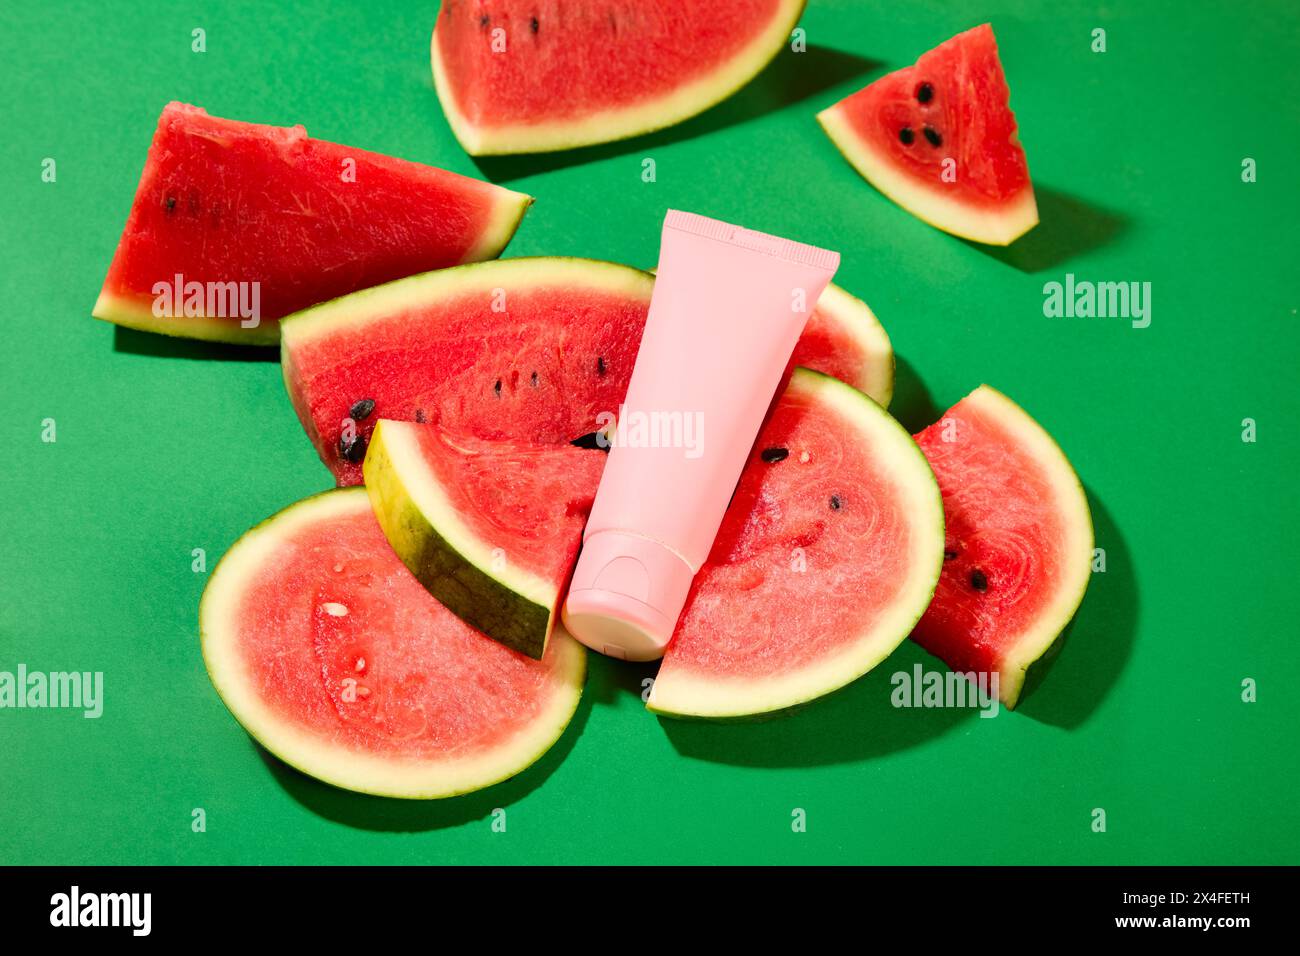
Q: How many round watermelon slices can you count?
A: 1